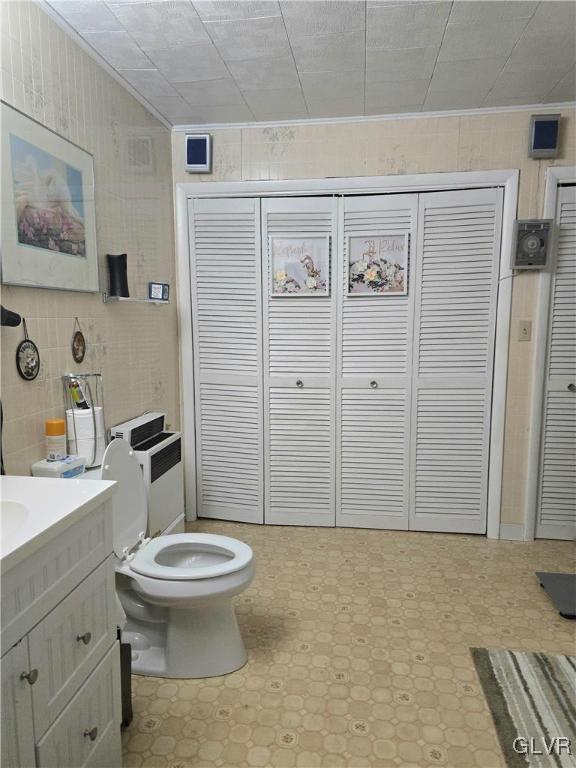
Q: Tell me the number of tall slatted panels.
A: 5